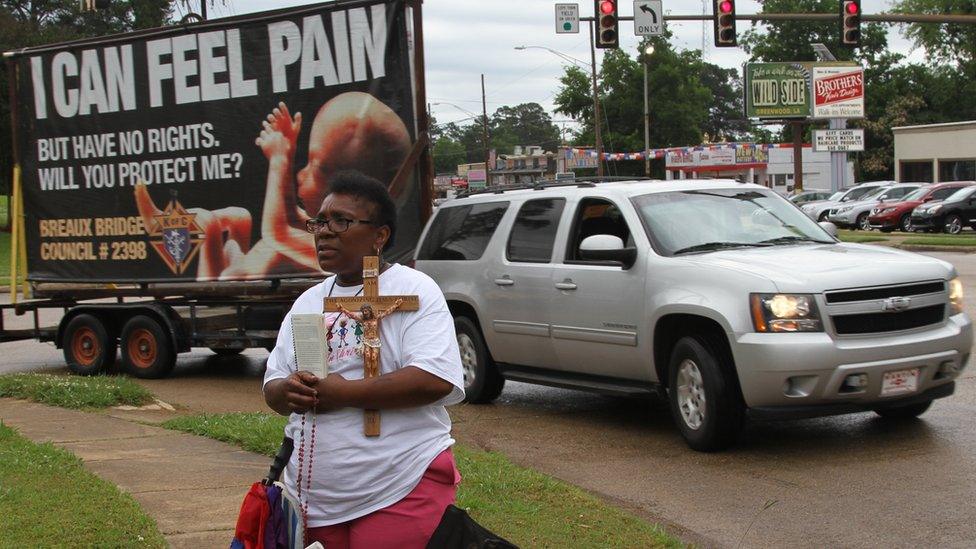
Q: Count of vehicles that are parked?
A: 5